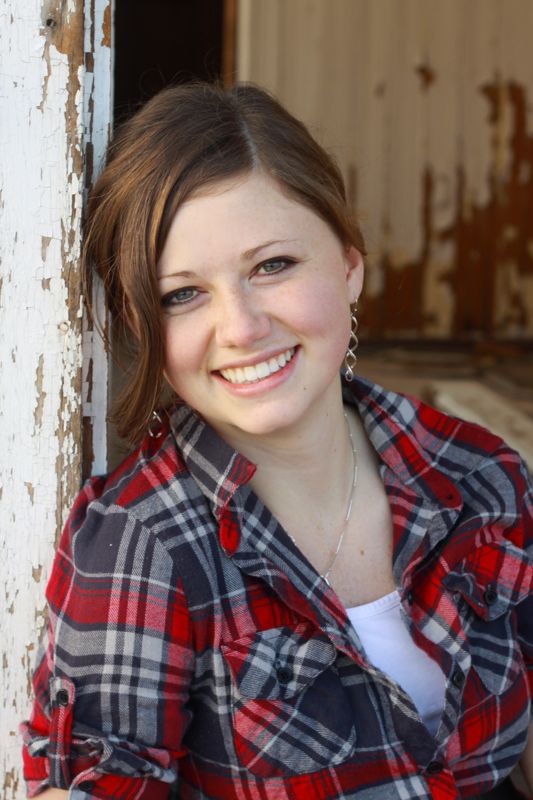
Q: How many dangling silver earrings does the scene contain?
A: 2